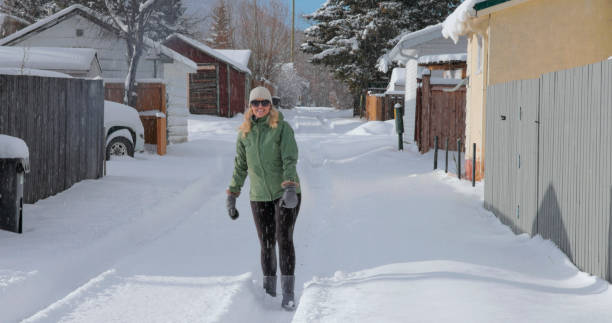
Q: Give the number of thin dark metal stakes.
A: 4